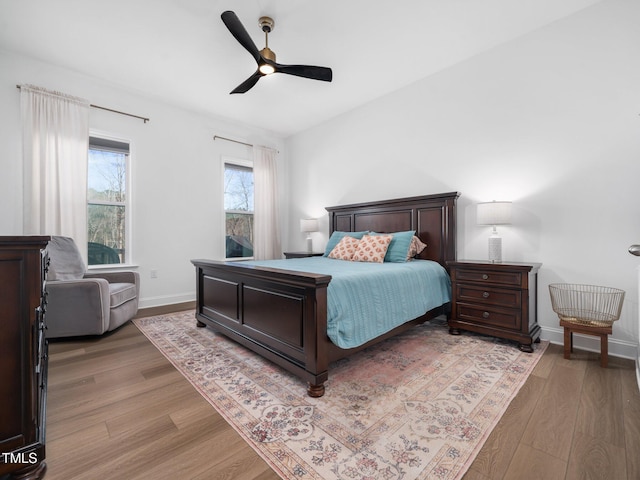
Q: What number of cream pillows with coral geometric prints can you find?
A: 2